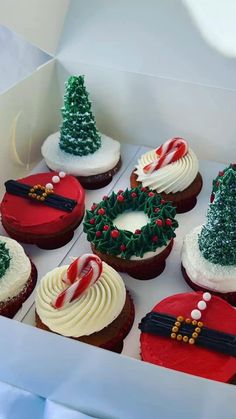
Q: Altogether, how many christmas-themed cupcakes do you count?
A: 8